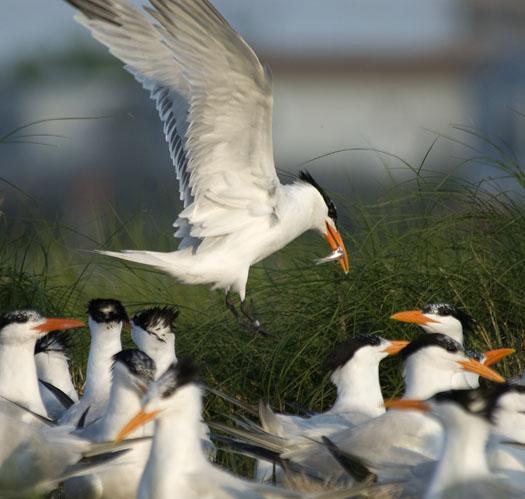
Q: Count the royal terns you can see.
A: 13